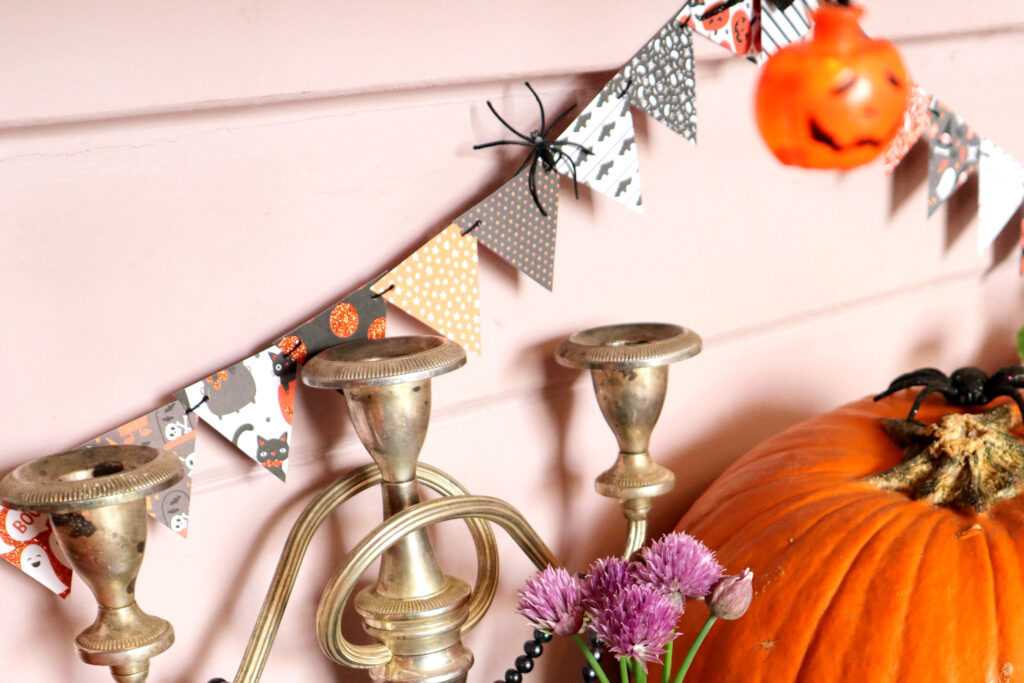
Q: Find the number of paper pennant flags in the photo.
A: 14